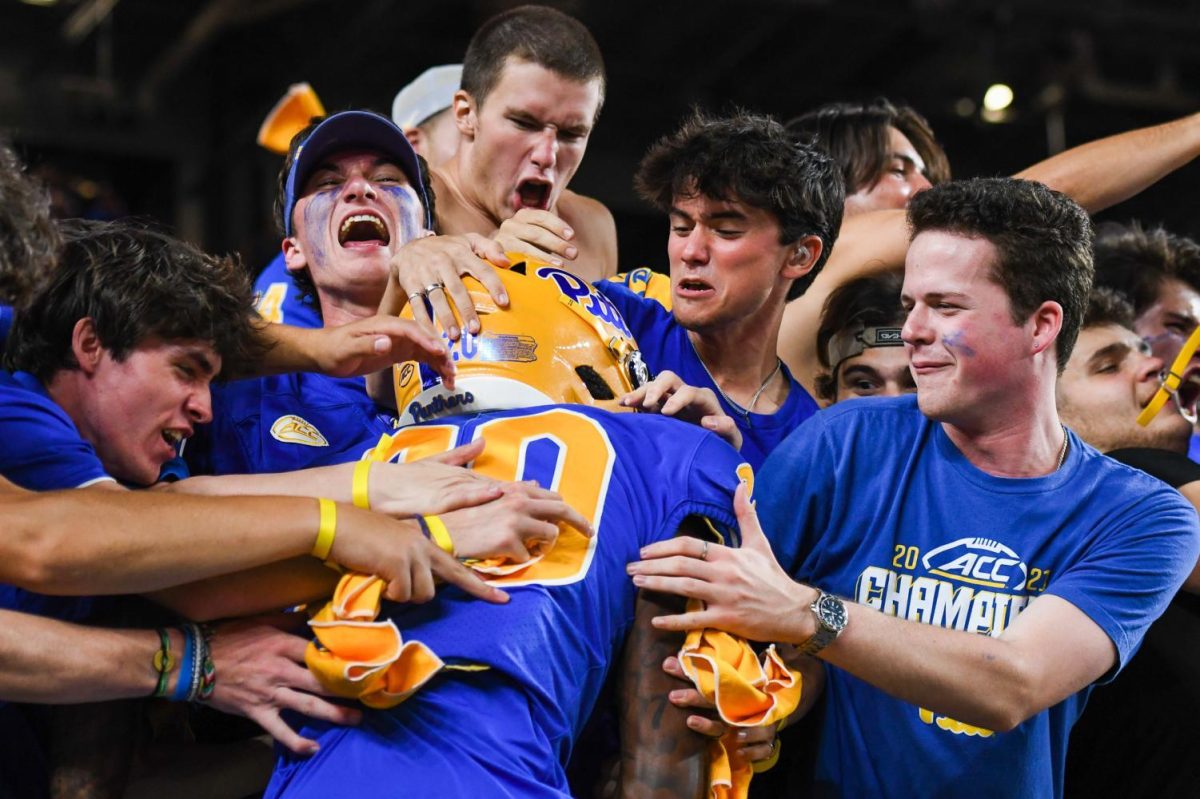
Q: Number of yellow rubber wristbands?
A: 3